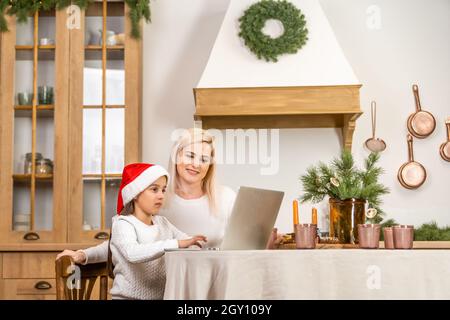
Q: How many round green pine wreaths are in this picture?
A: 1